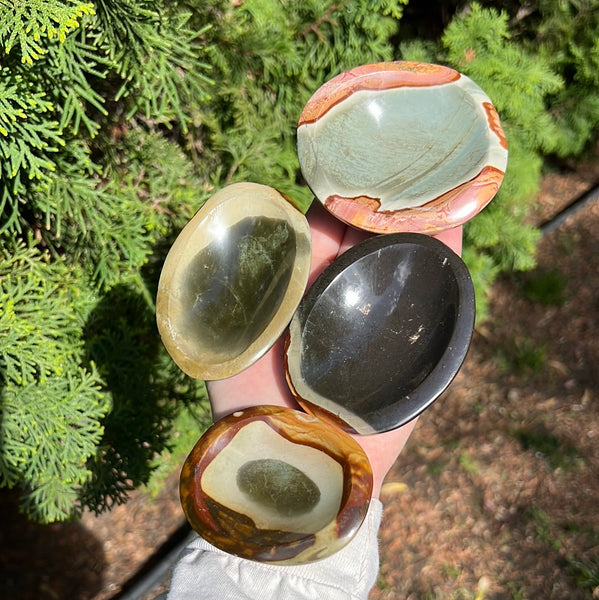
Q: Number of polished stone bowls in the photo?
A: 4